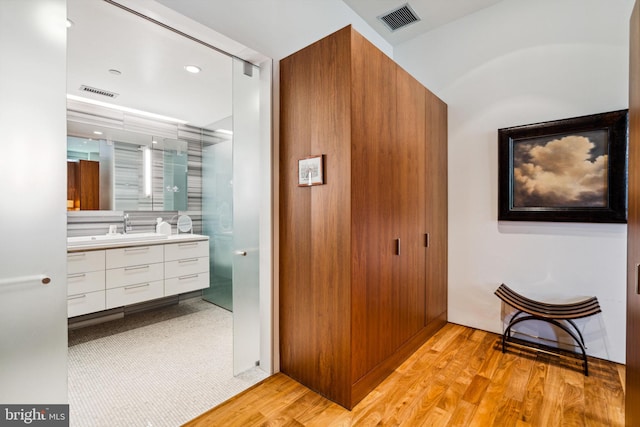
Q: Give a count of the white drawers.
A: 9